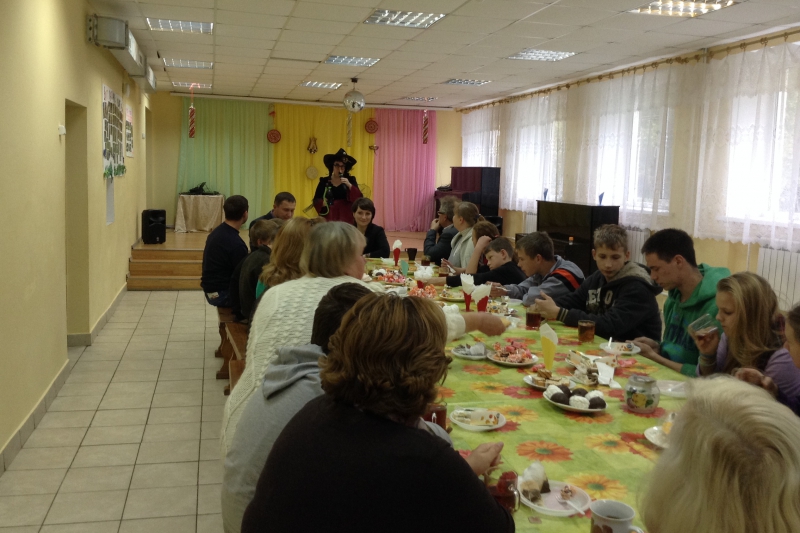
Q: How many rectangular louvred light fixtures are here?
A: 10